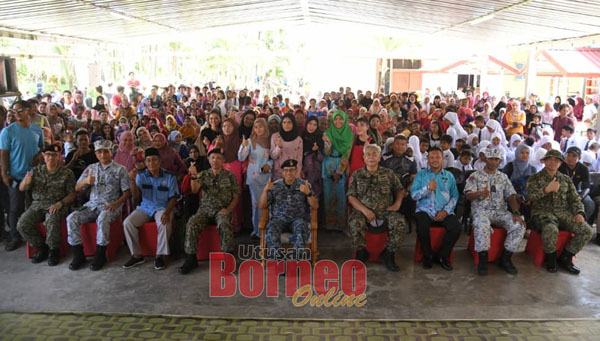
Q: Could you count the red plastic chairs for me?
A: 8